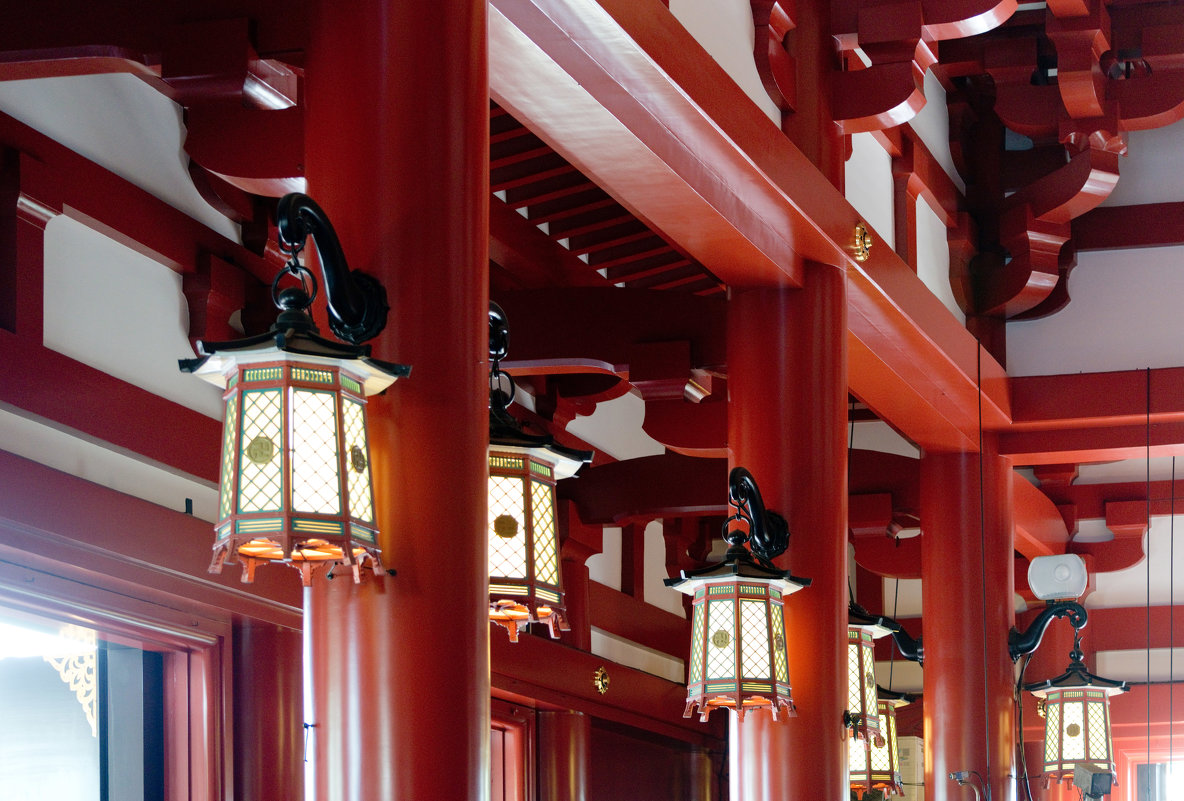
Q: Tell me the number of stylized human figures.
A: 0